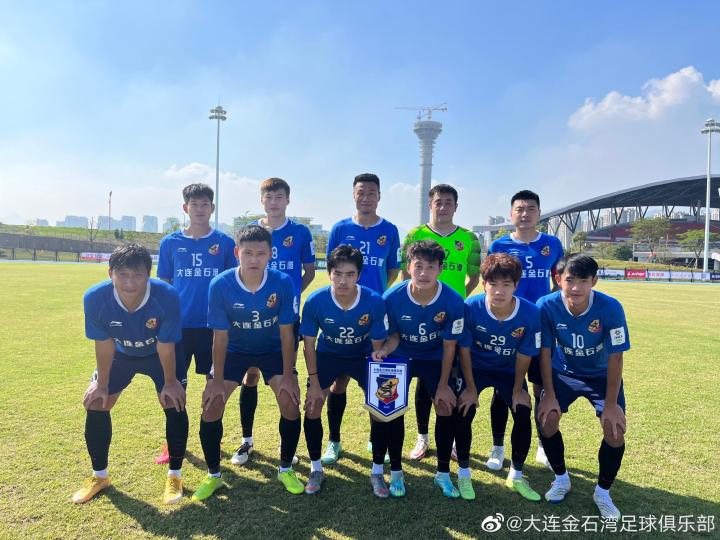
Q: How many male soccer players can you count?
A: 11